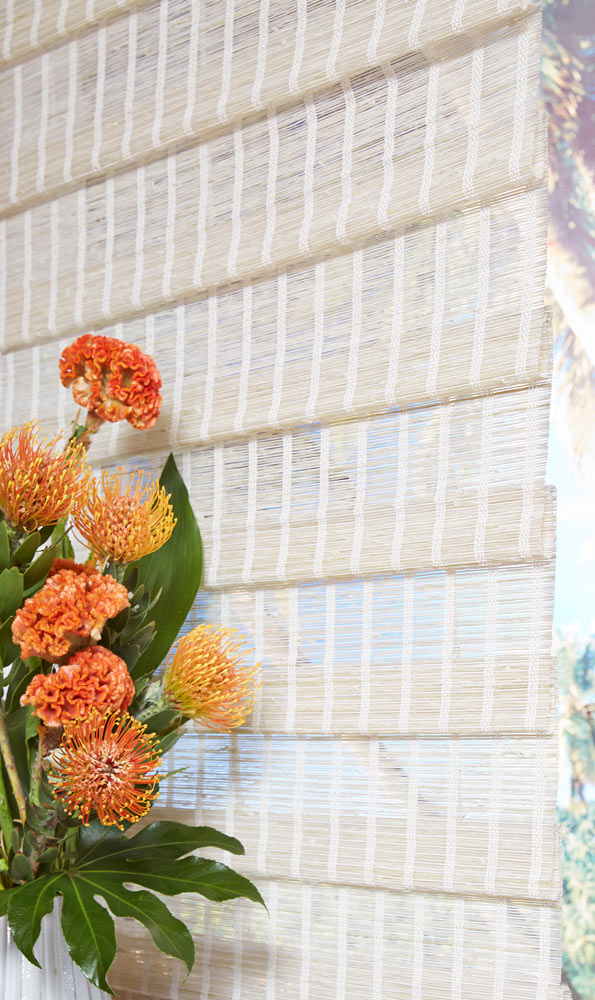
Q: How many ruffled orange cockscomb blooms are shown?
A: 3